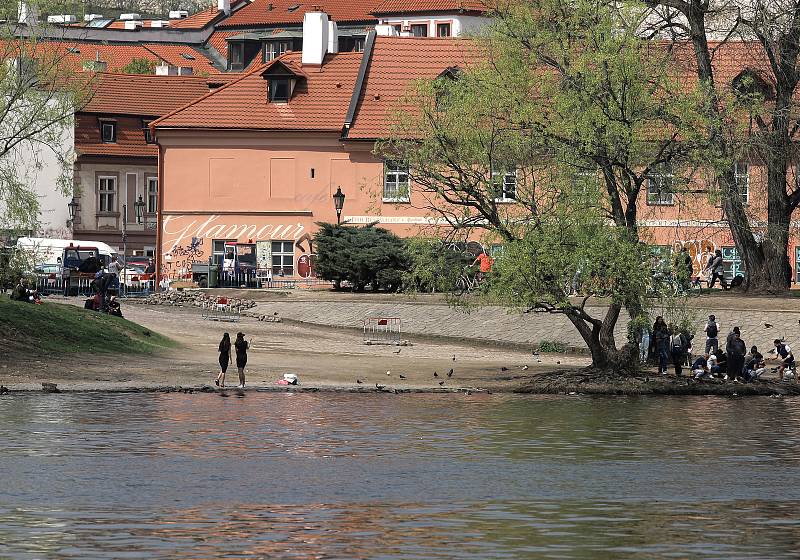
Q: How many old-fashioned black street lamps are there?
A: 3